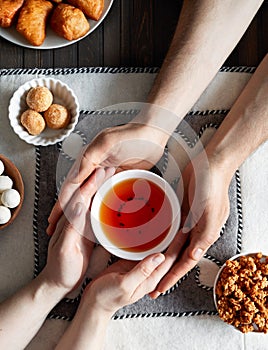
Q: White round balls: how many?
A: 4